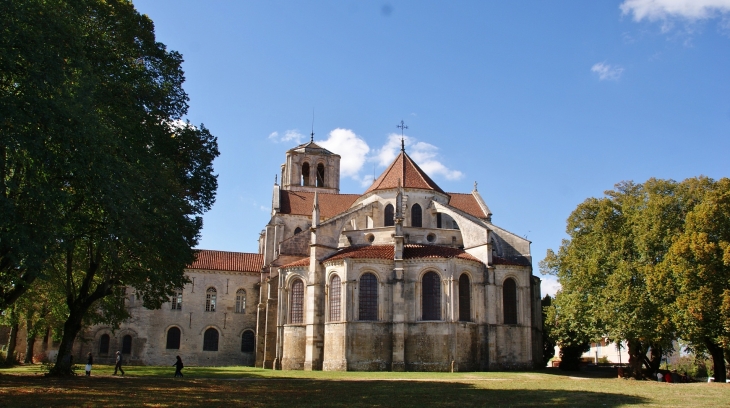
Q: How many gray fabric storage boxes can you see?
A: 0